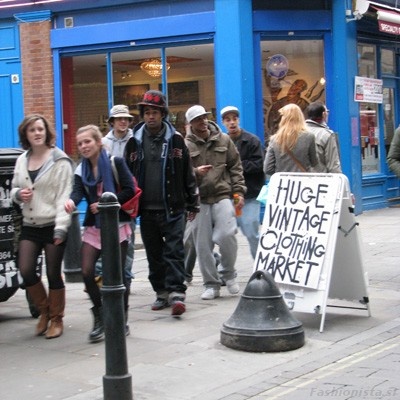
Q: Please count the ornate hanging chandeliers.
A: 1